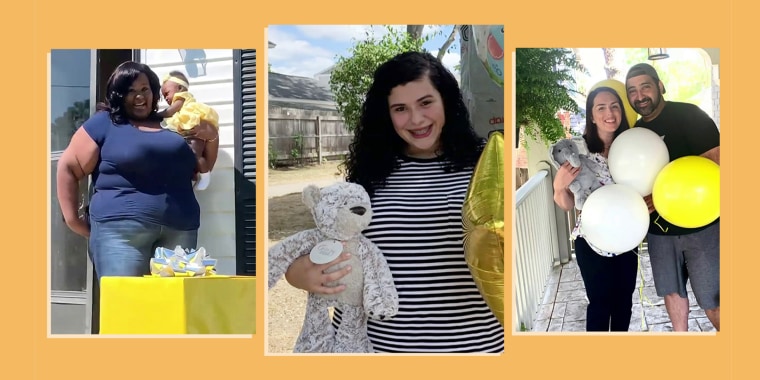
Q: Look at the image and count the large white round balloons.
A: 2